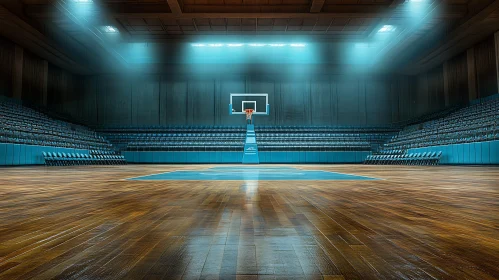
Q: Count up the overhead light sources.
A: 10